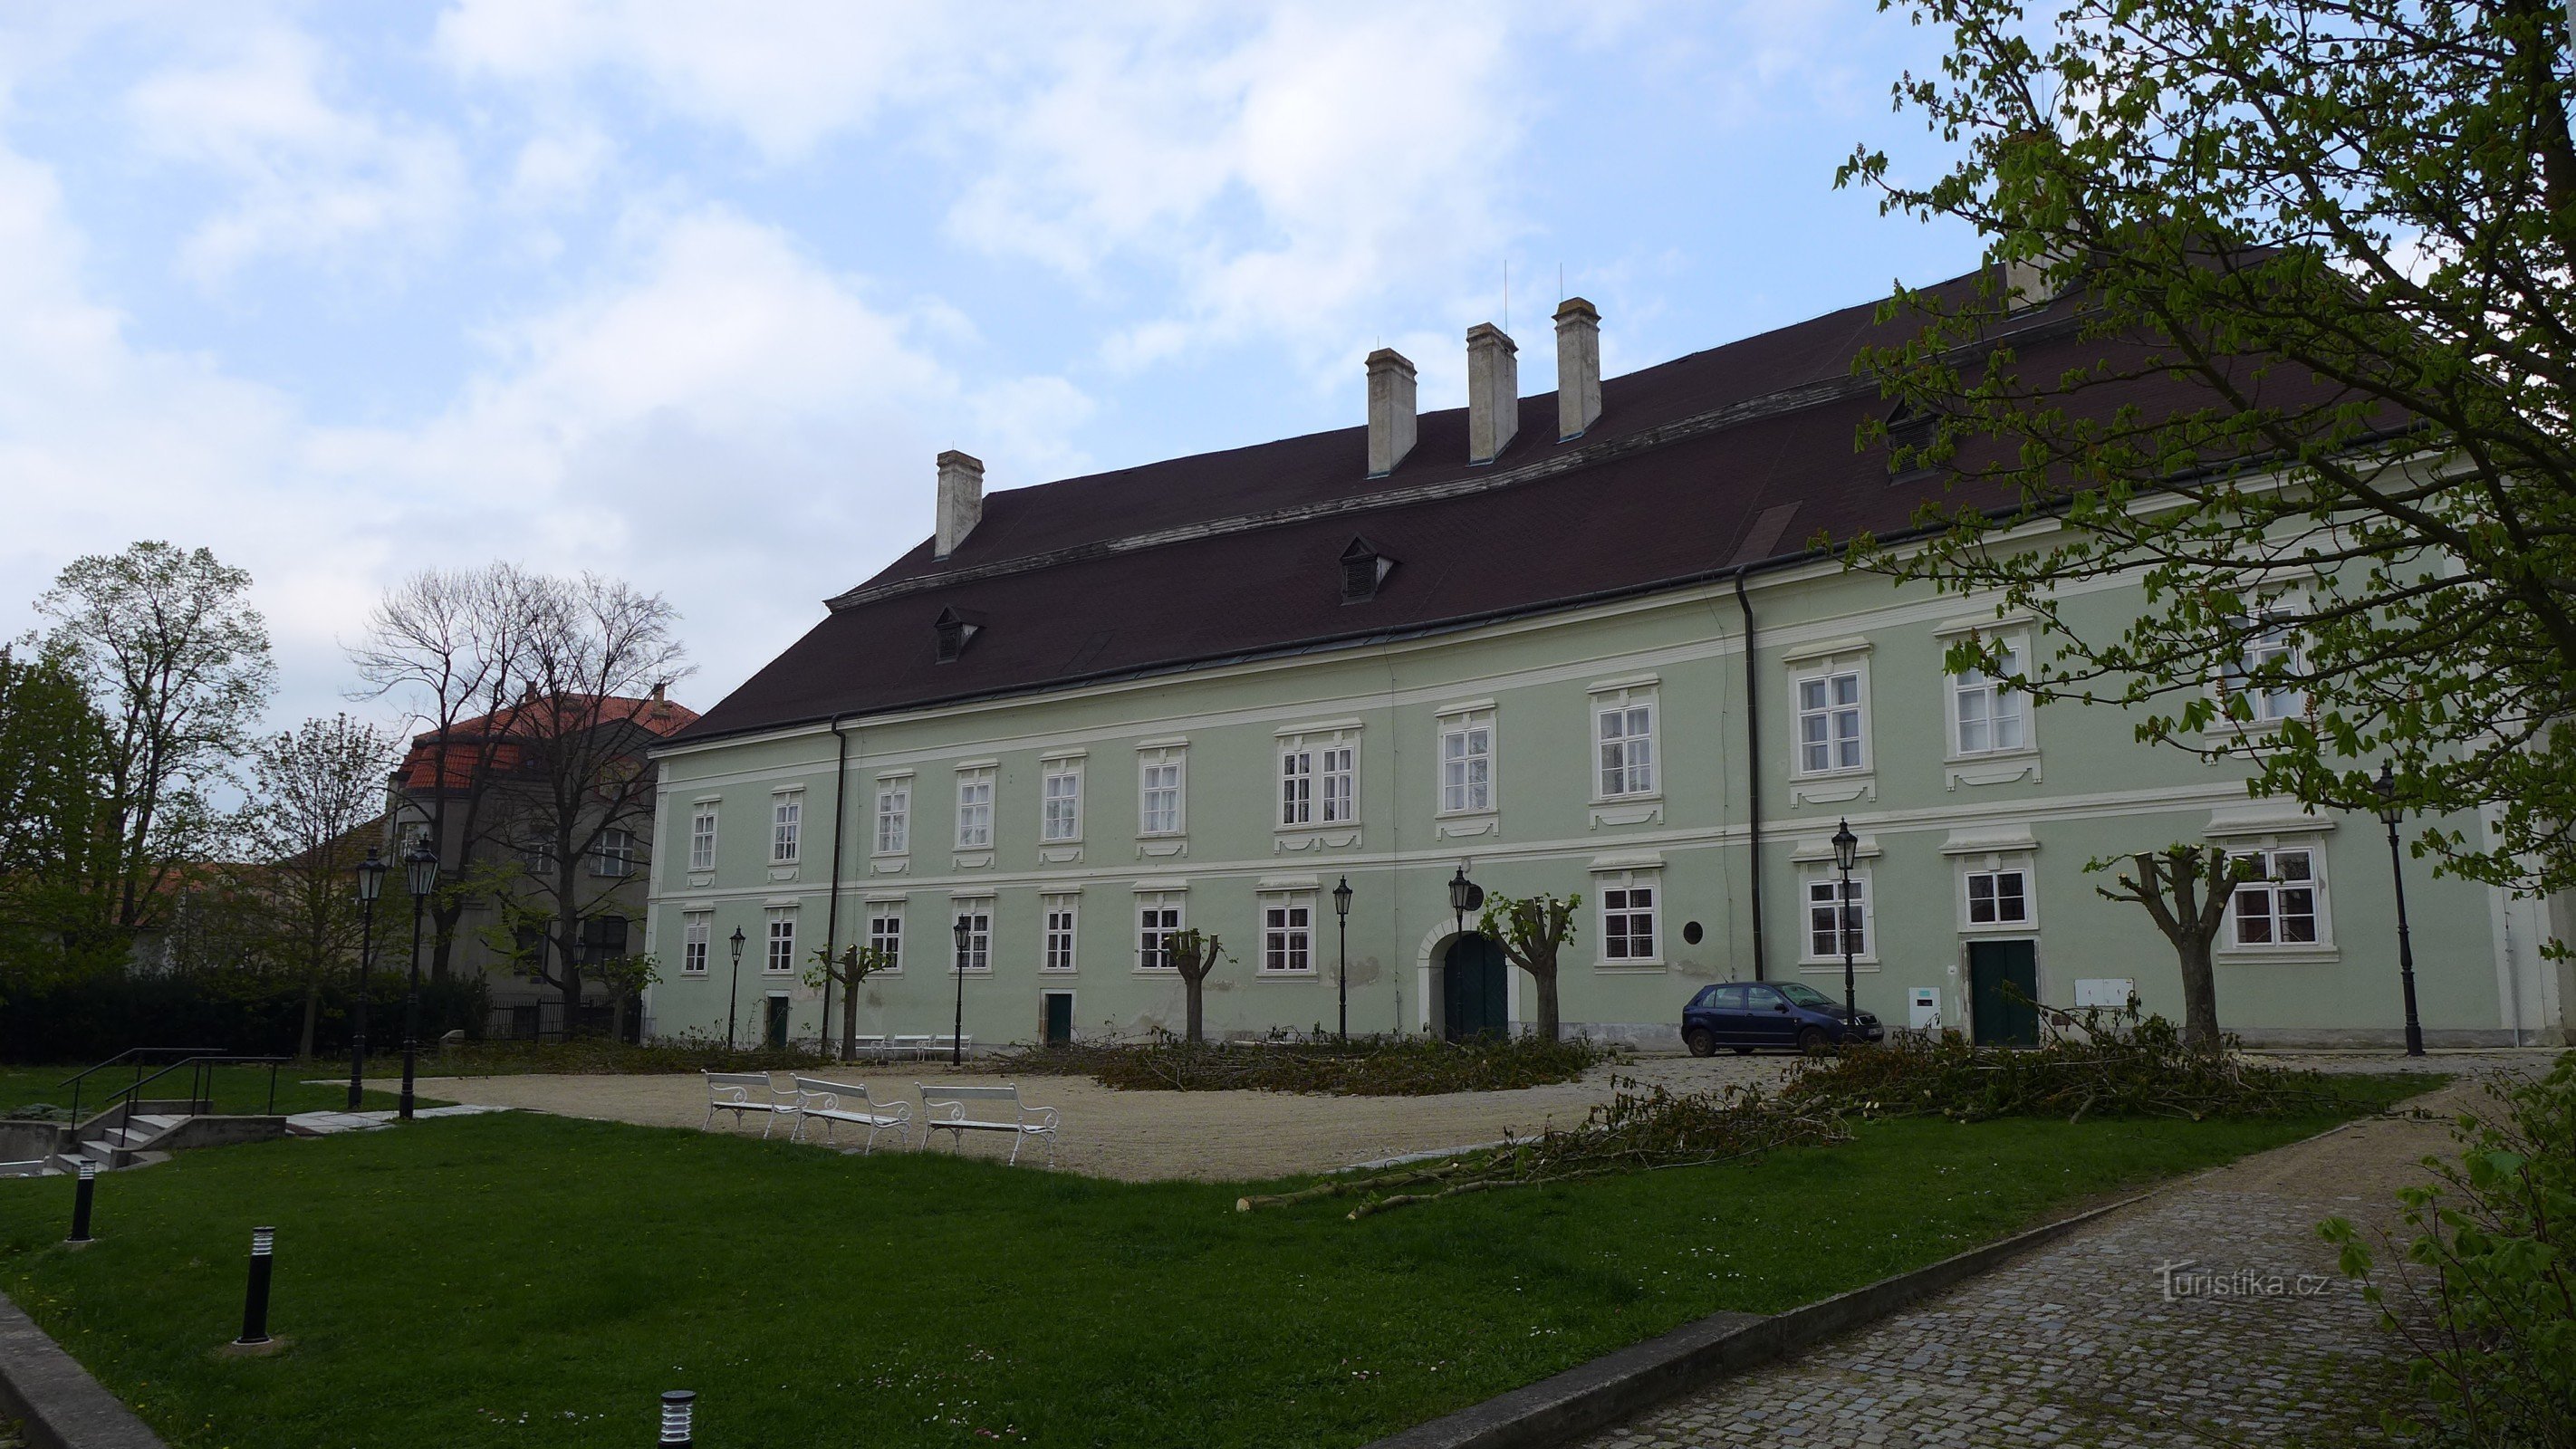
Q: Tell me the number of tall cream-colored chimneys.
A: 5